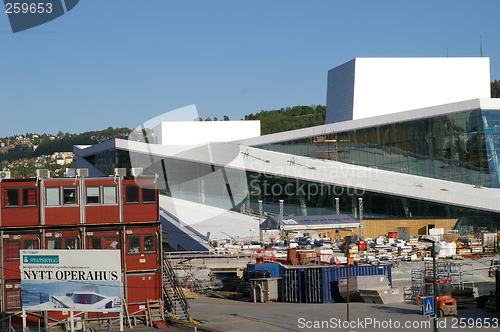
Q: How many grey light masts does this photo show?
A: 4